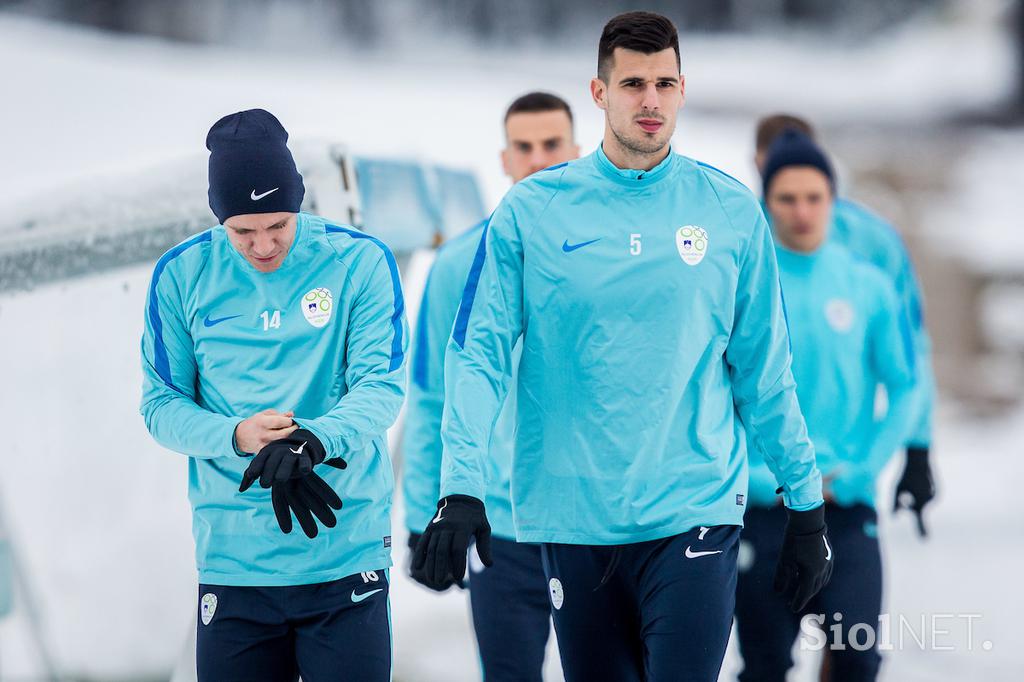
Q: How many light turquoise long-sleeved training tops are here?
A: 5